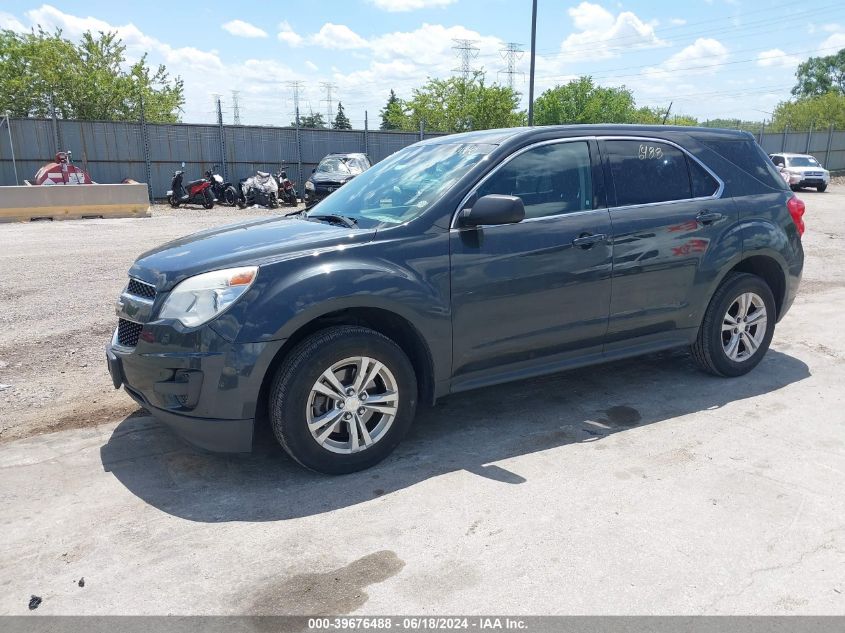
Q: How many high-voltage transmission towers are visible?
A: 6